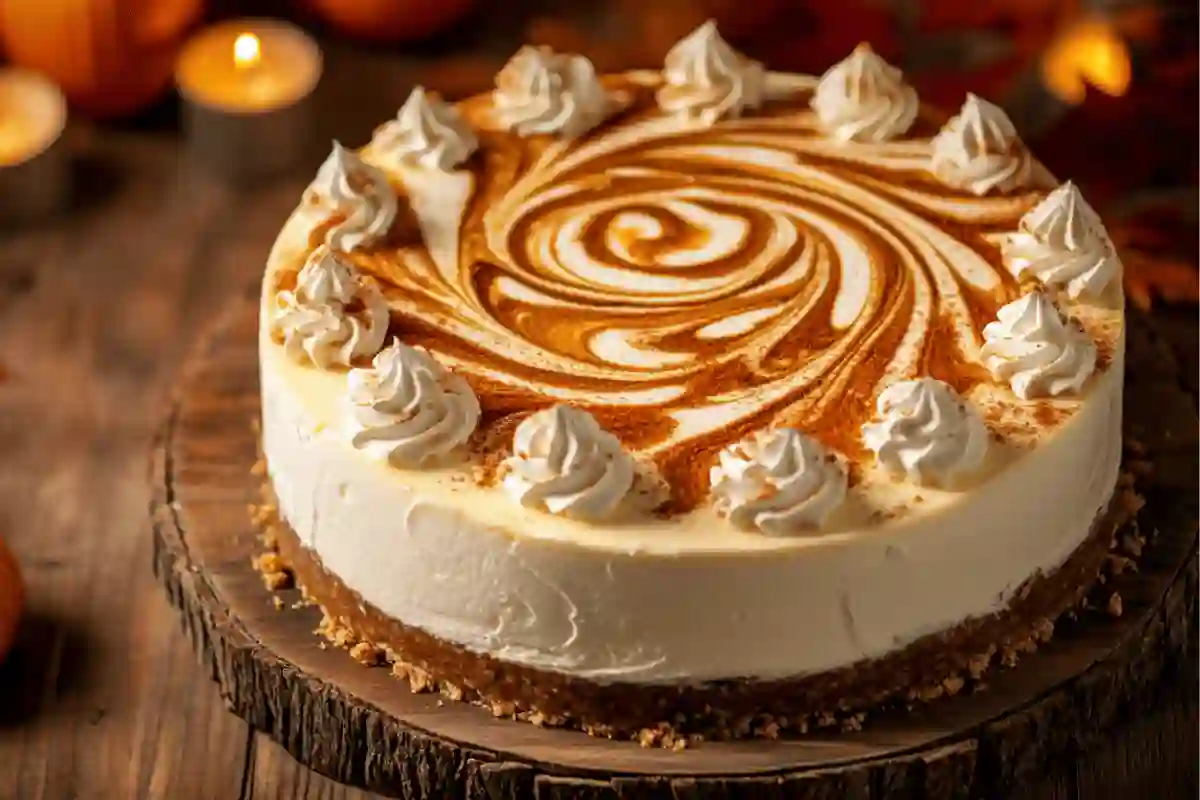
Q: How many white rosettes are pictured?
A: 13